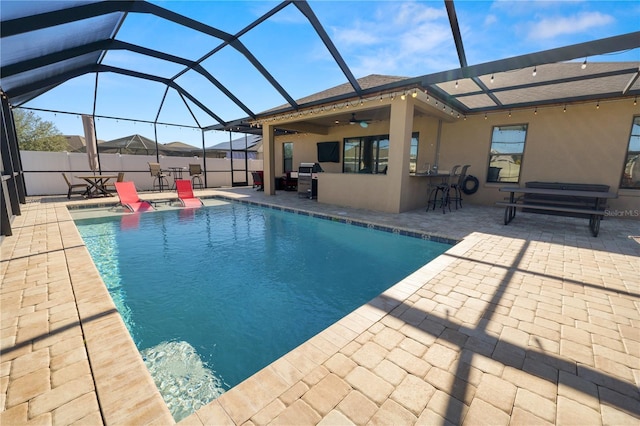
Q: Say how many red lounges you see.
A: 2